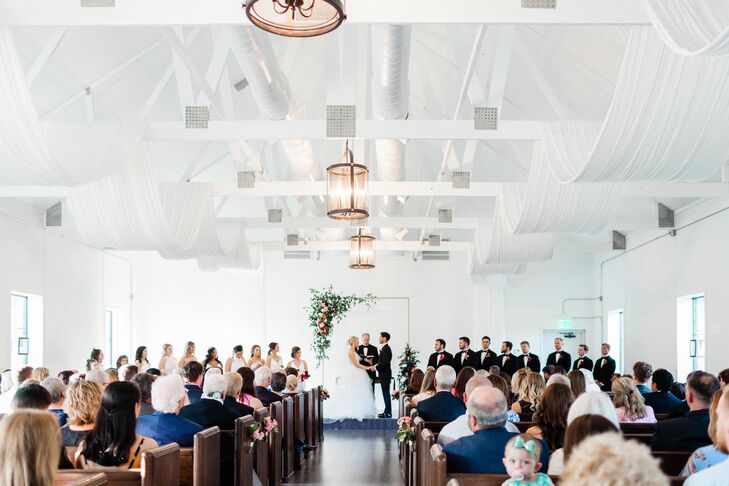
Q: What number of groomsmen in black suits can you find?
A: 8